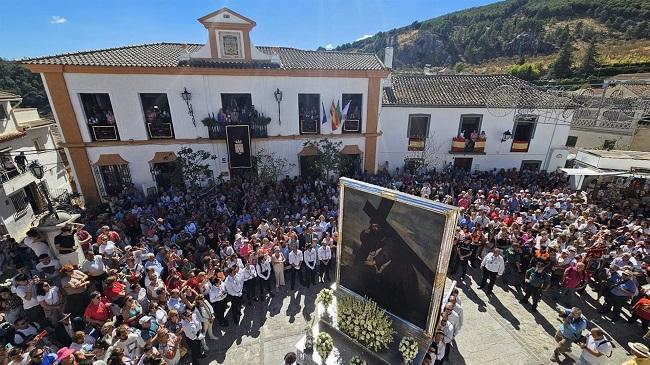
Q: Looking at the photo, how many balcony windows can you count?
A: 8